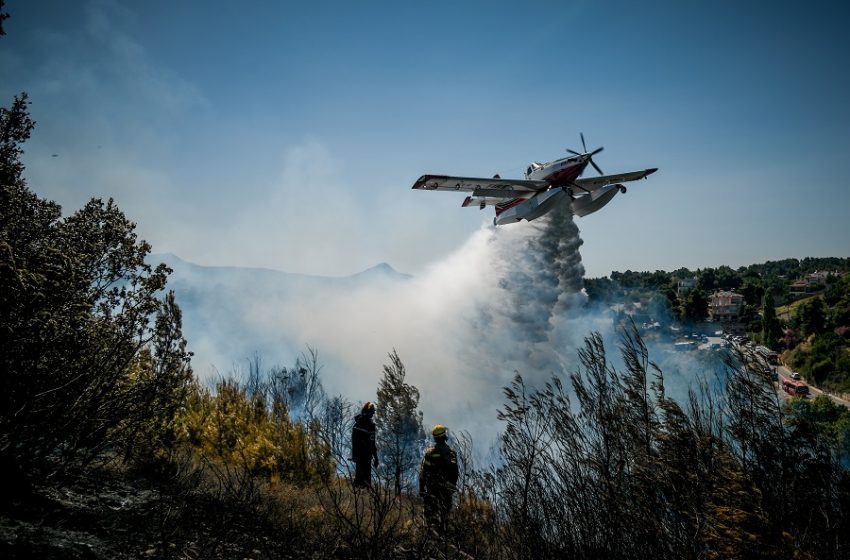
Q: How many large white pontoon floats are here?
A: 2